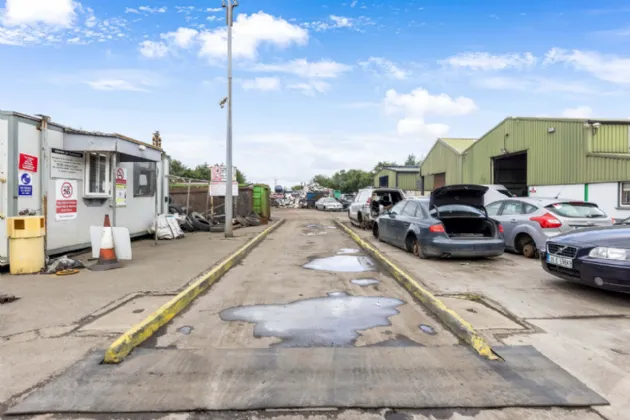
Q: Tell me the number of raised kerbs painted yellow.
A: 2